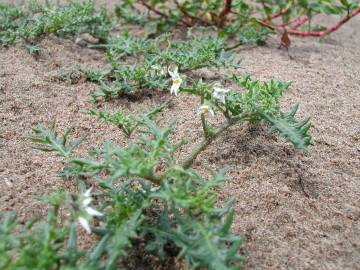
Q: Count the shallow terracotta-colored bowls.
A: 0